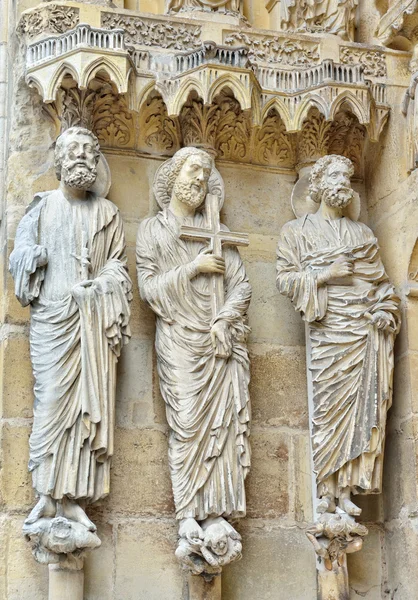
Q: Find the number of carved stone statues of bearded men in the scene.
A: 3